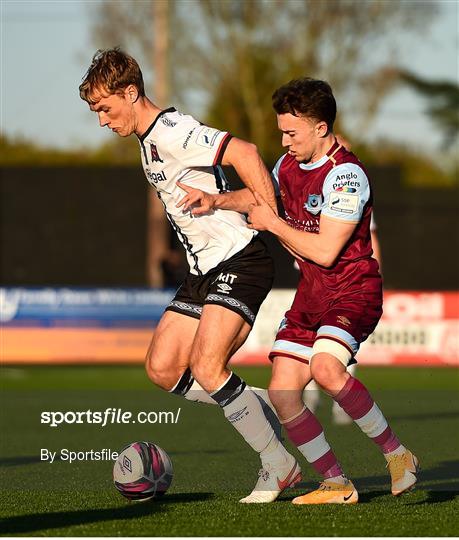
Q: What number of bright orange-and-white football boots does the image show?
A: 2